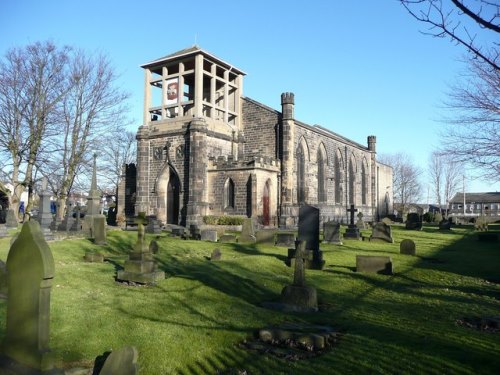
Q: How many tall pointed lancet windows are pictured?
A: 5